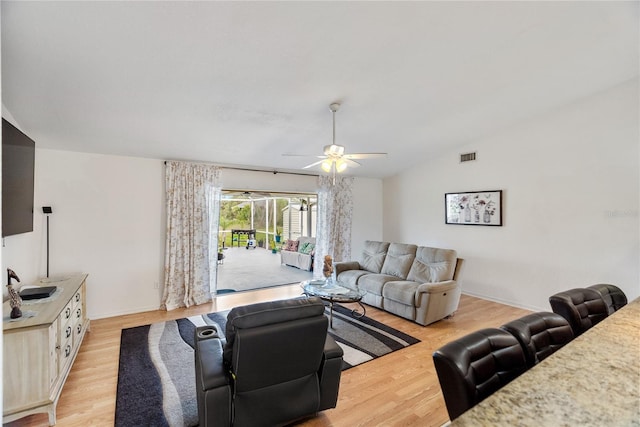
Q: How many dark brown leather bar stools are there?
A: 4